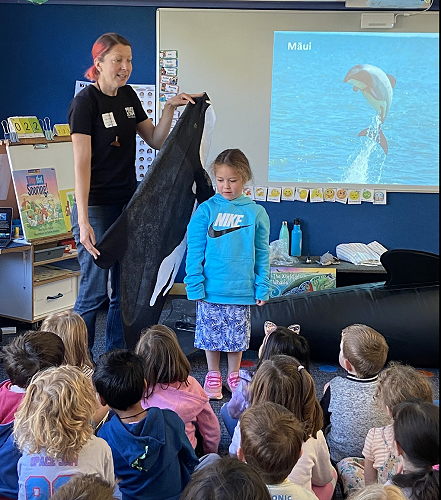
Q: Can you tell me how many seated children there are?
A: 14